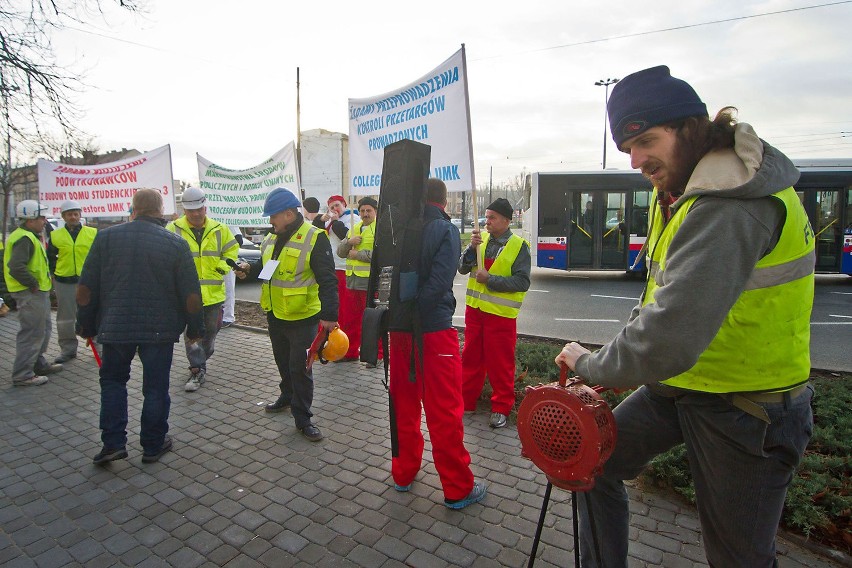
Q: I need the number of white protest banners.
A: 3